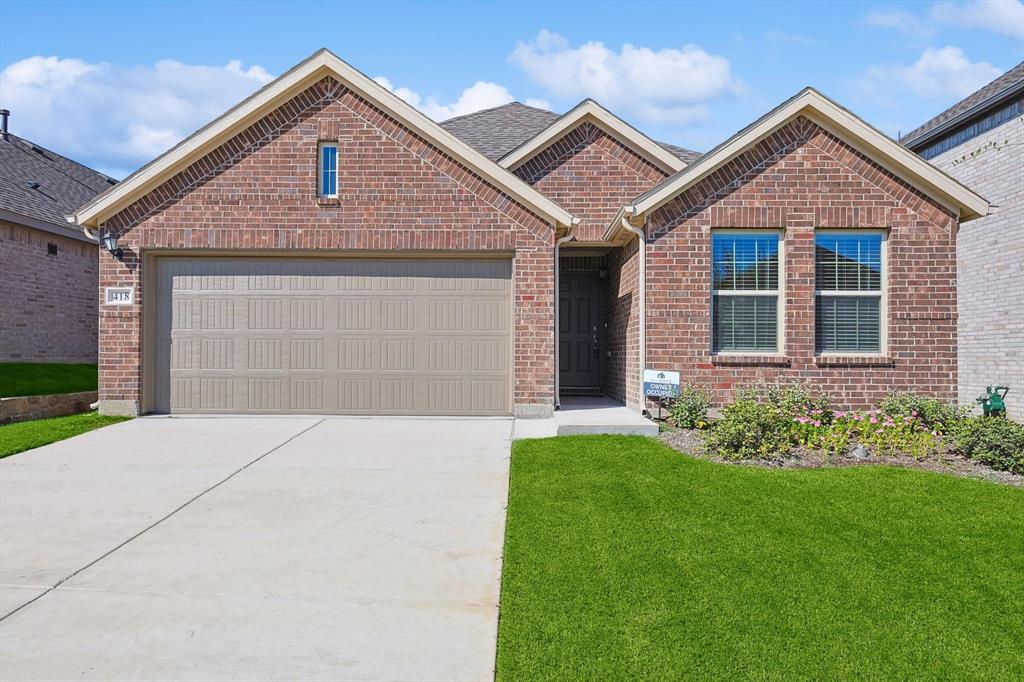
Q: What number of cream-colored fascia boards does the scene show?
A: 6